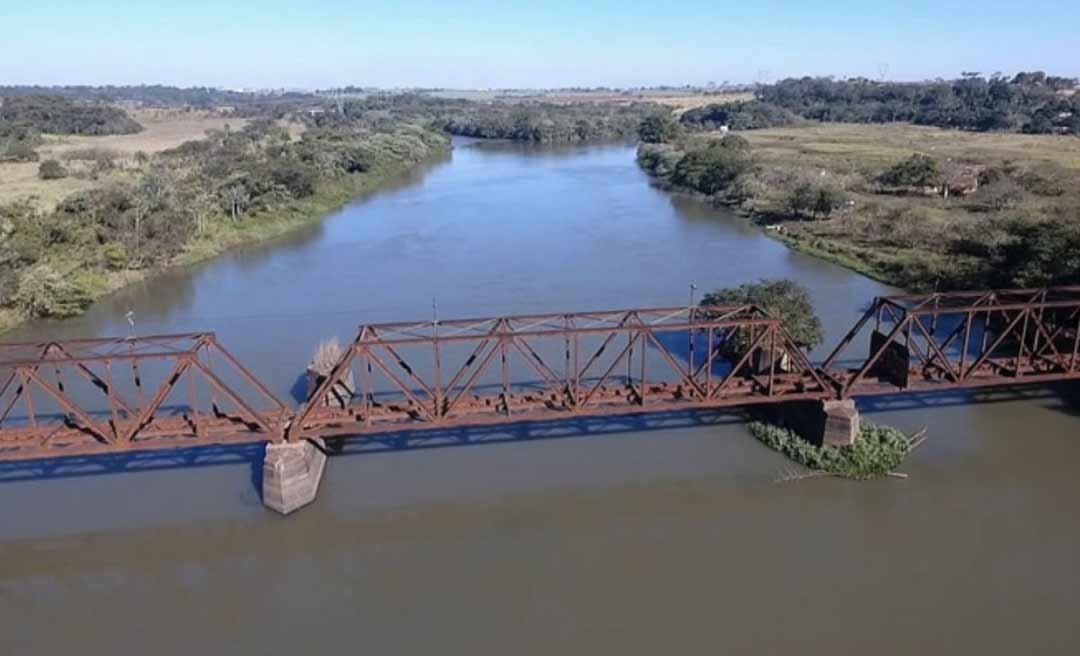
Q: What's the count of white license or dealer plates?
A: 0